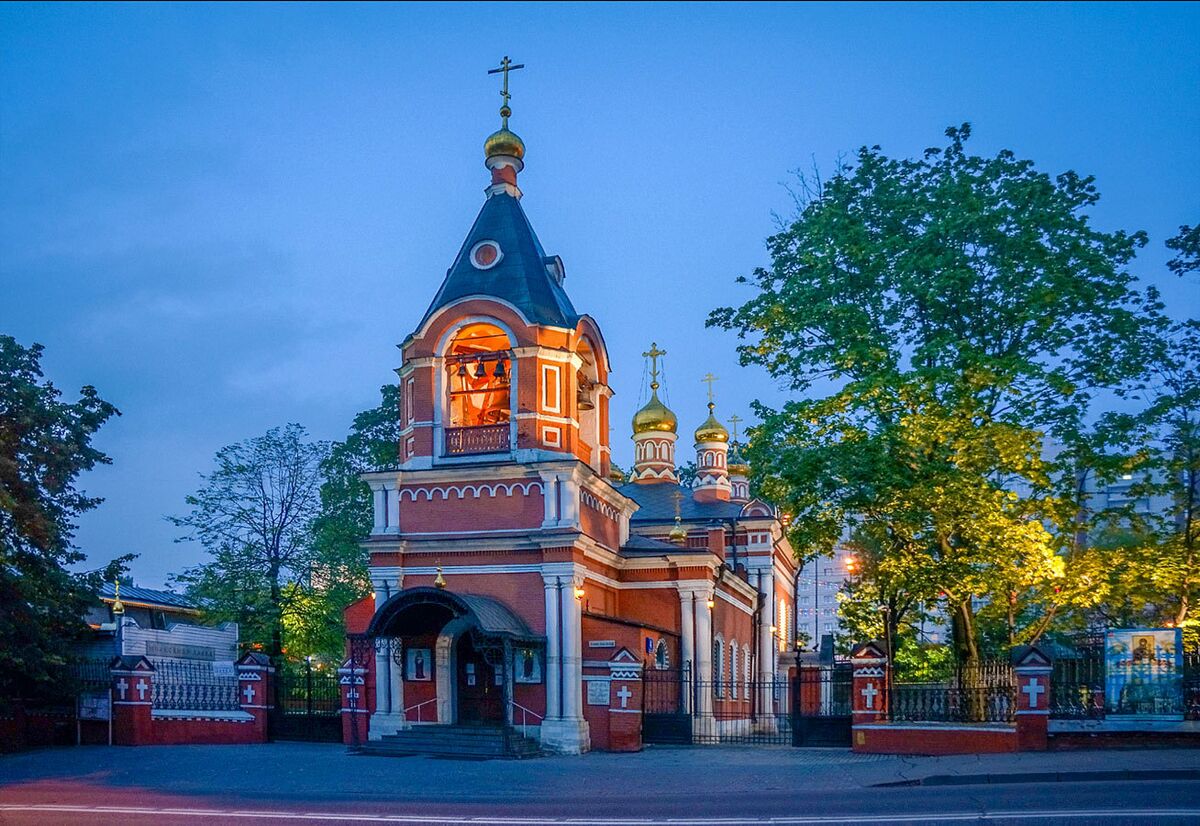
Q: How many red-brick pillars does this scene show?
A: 6